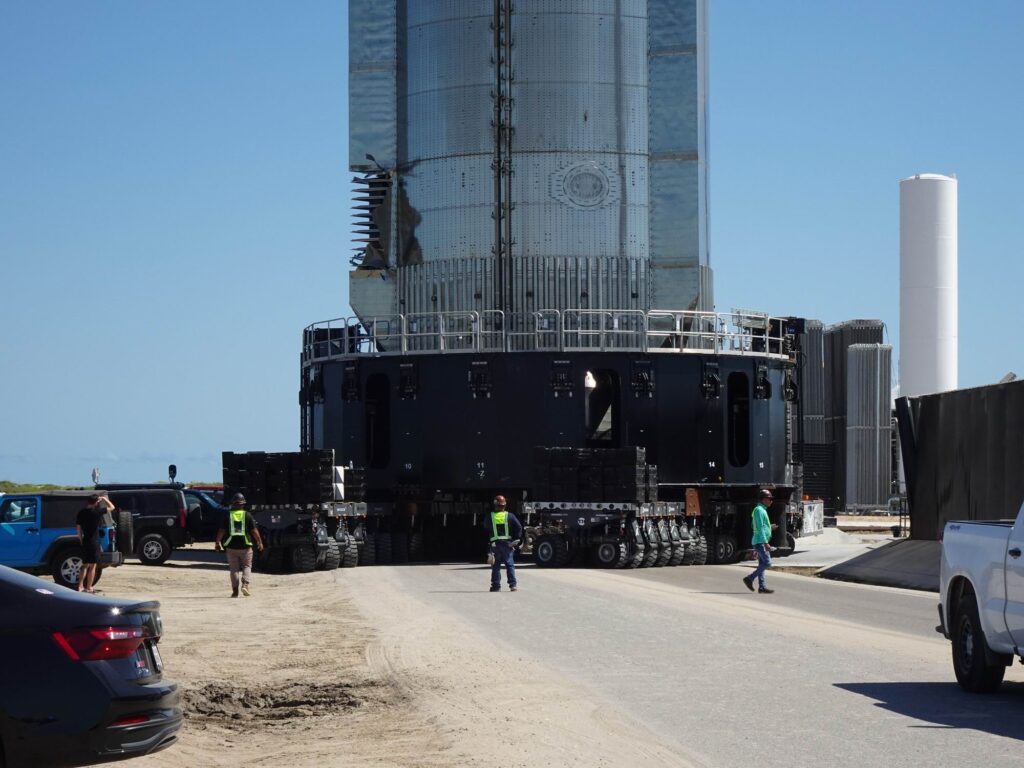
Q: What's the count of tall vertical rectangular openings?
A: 3